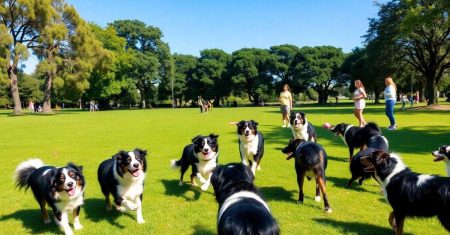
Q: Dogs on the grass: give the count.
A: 11